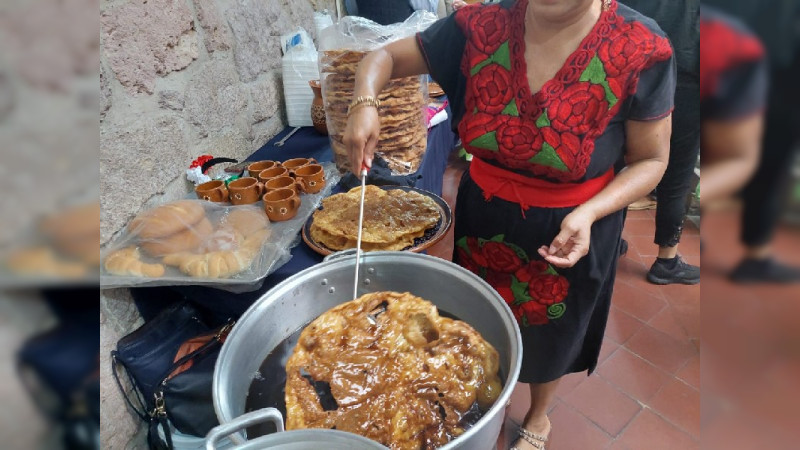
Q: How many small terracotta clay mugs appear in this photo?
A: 8